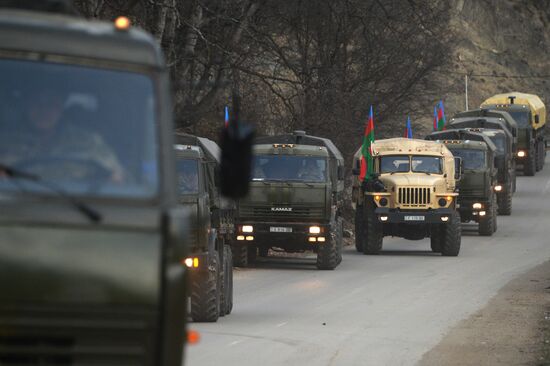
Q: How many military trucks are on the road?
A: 8